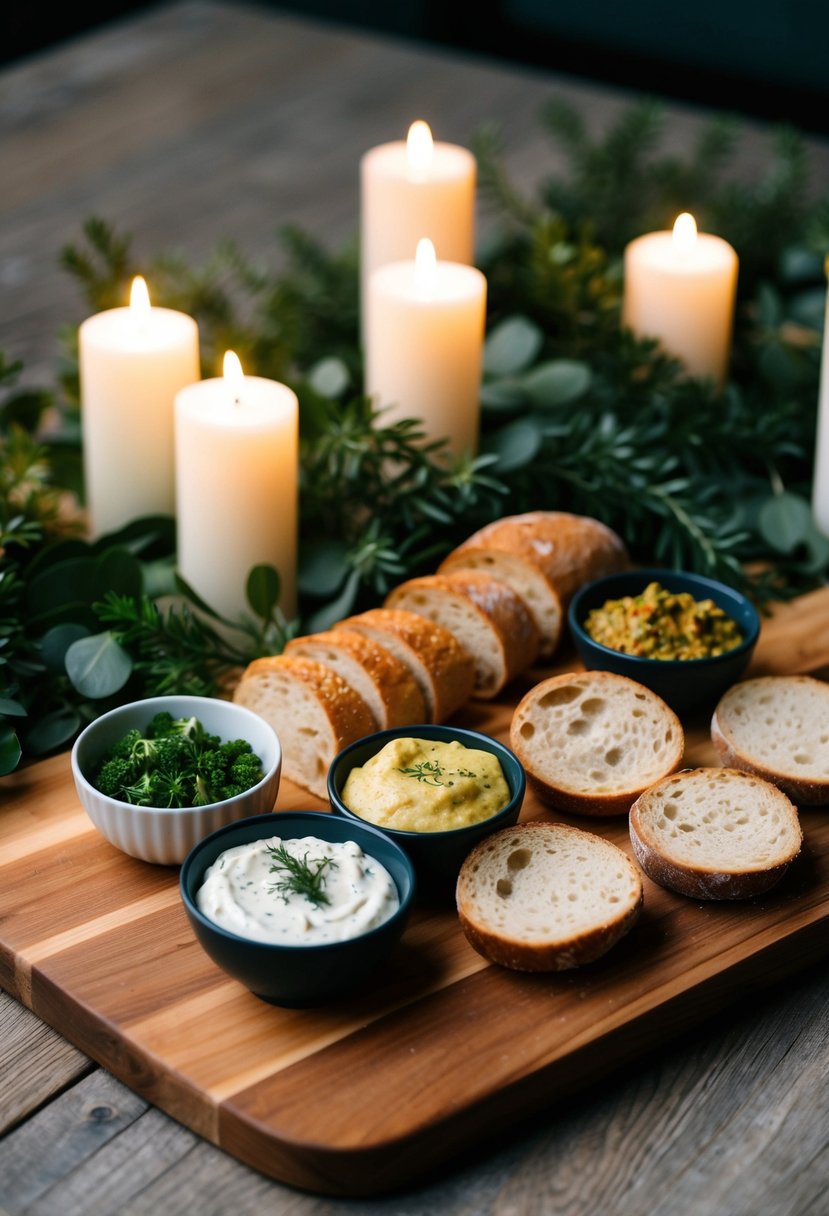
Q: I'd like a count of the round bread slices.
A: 4